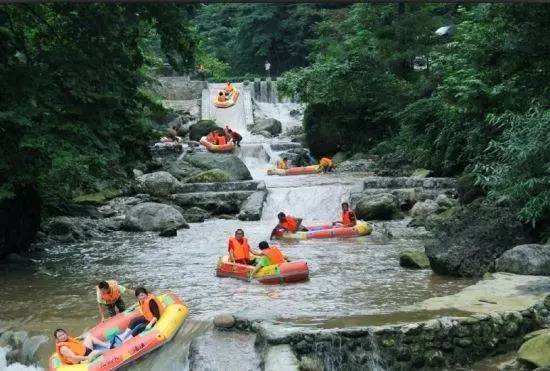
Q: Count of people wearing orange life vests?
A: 13